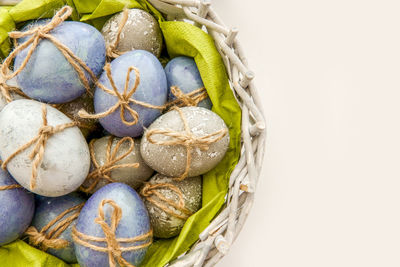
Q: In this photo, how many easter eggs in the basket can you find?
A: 13